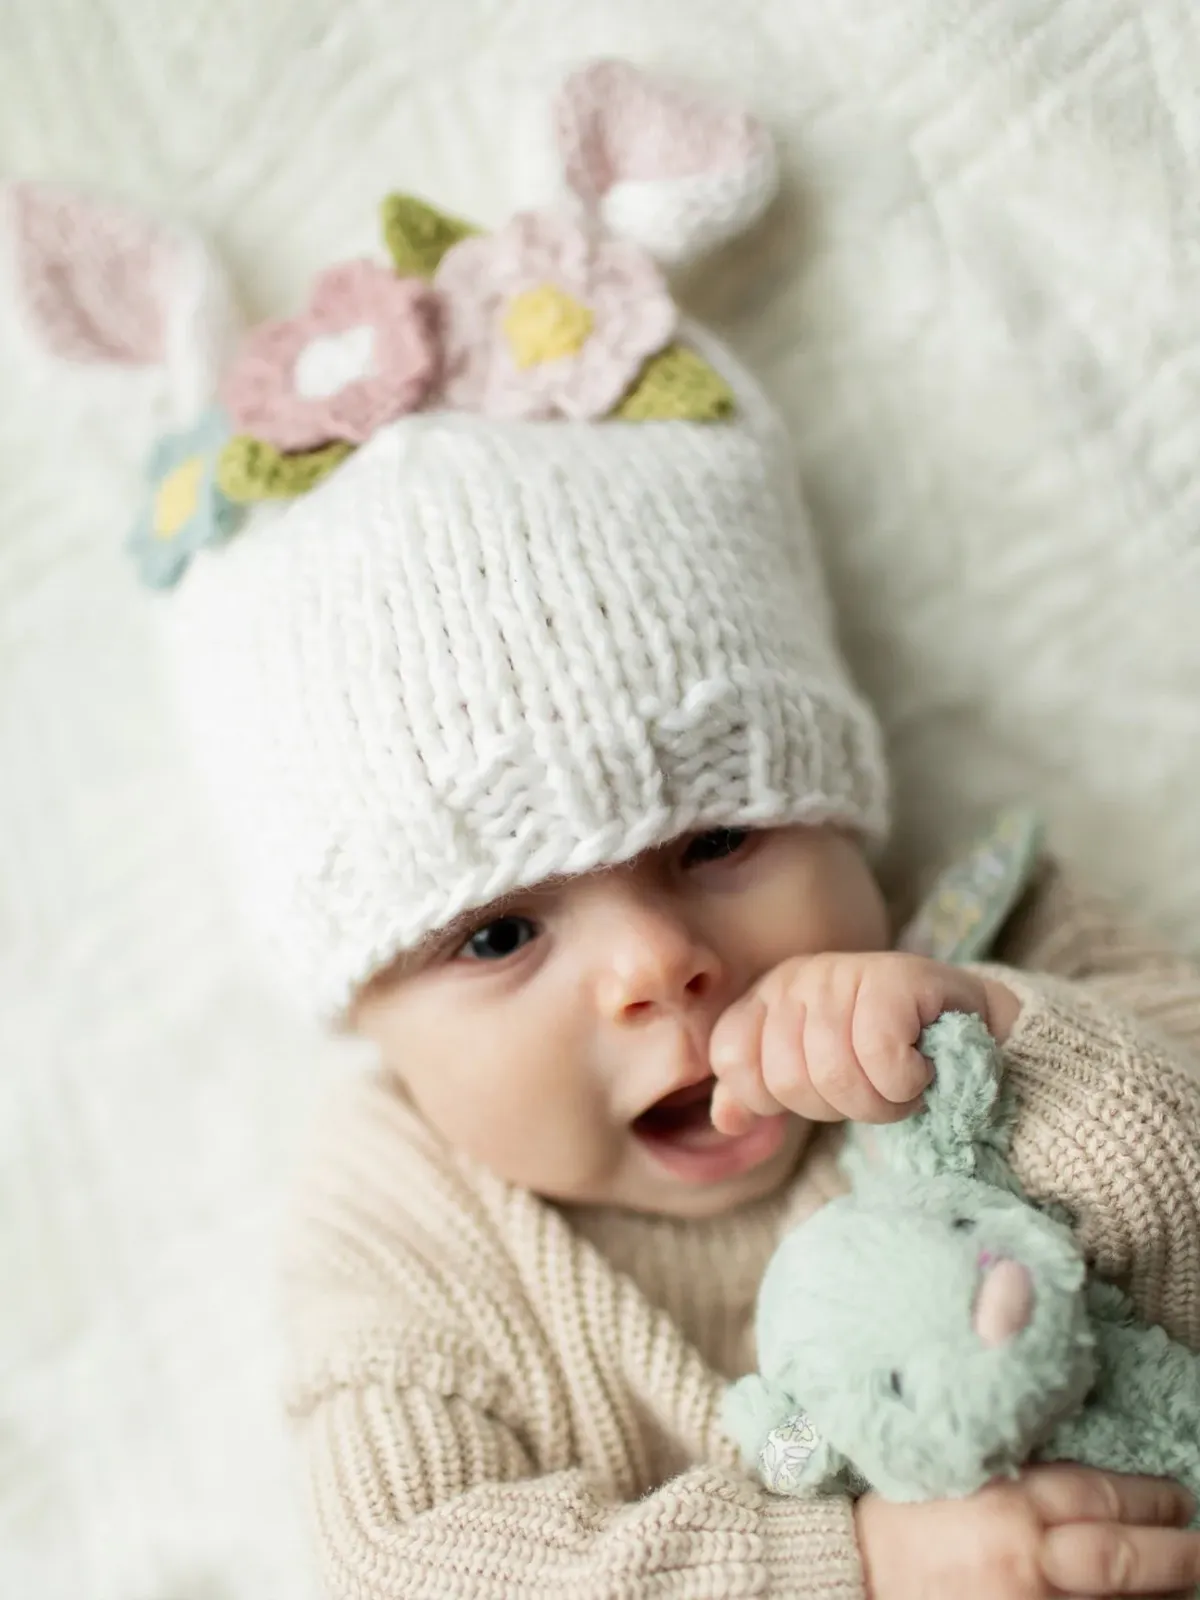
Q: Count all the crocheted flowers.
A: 3